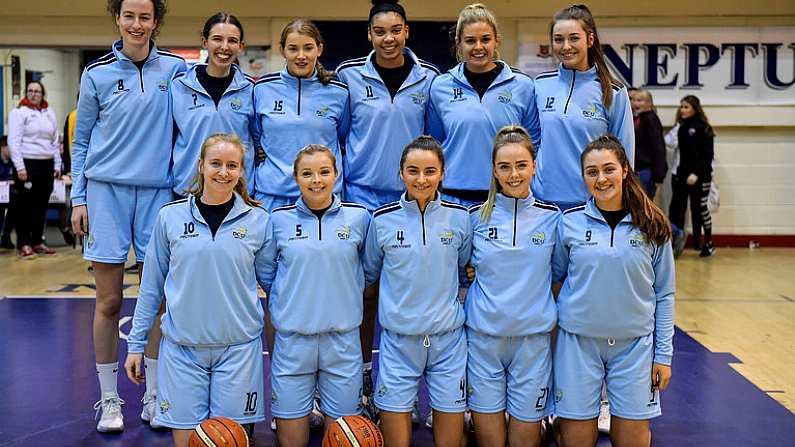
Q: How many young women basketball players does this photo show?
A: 11